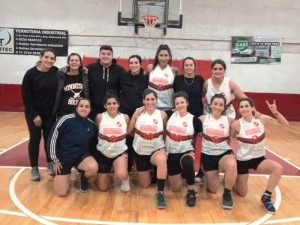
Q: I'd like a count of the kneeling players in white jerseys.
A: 5